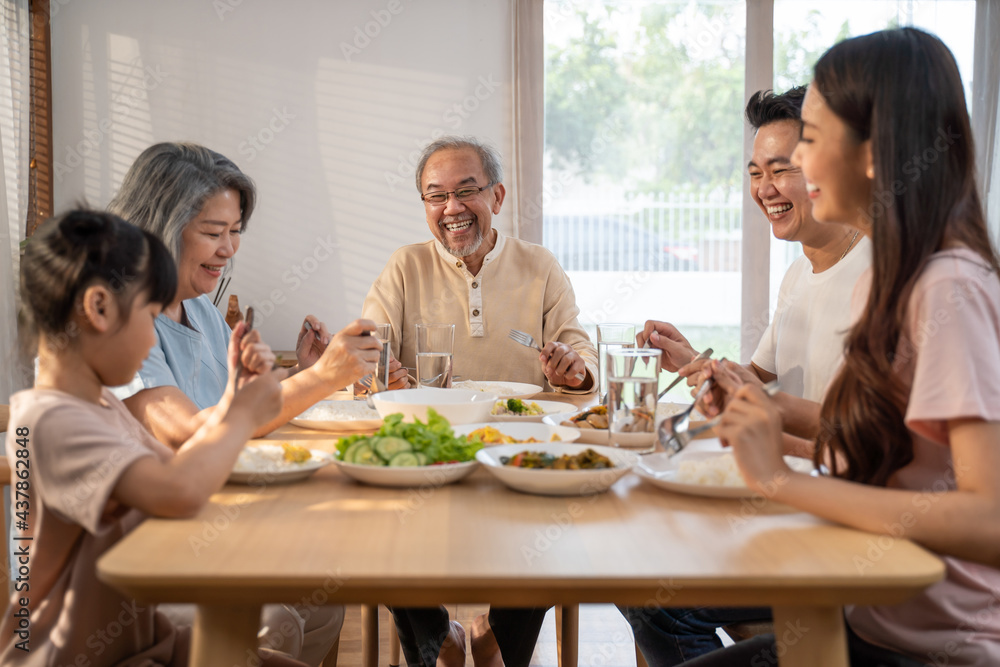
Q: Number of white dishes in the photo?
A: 11